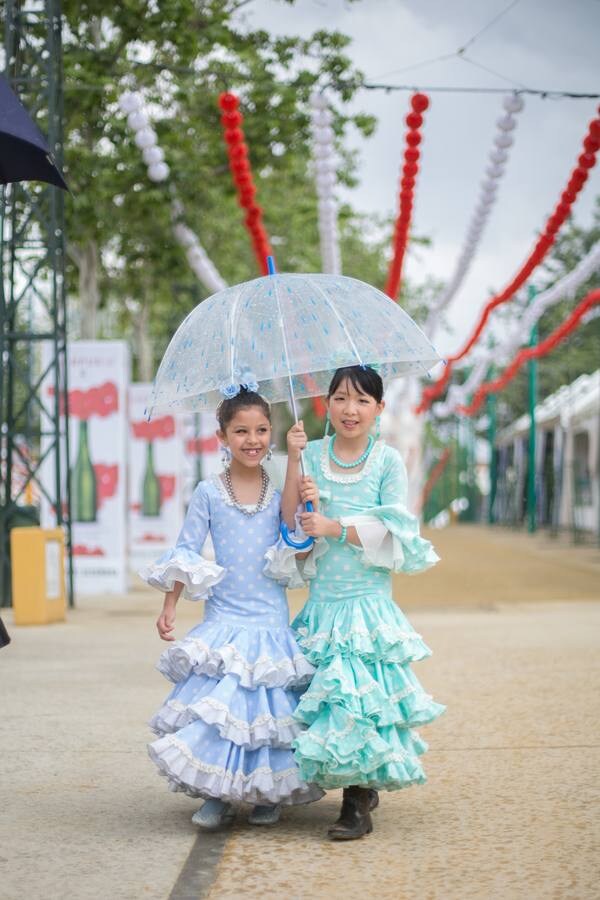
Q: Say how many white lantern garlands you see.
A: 4